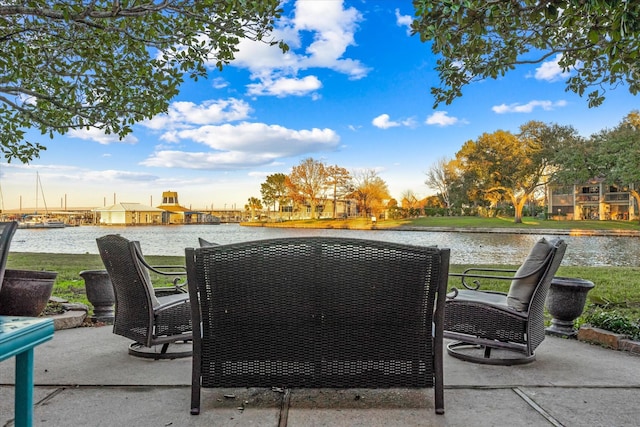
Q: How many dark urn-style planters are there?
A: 2